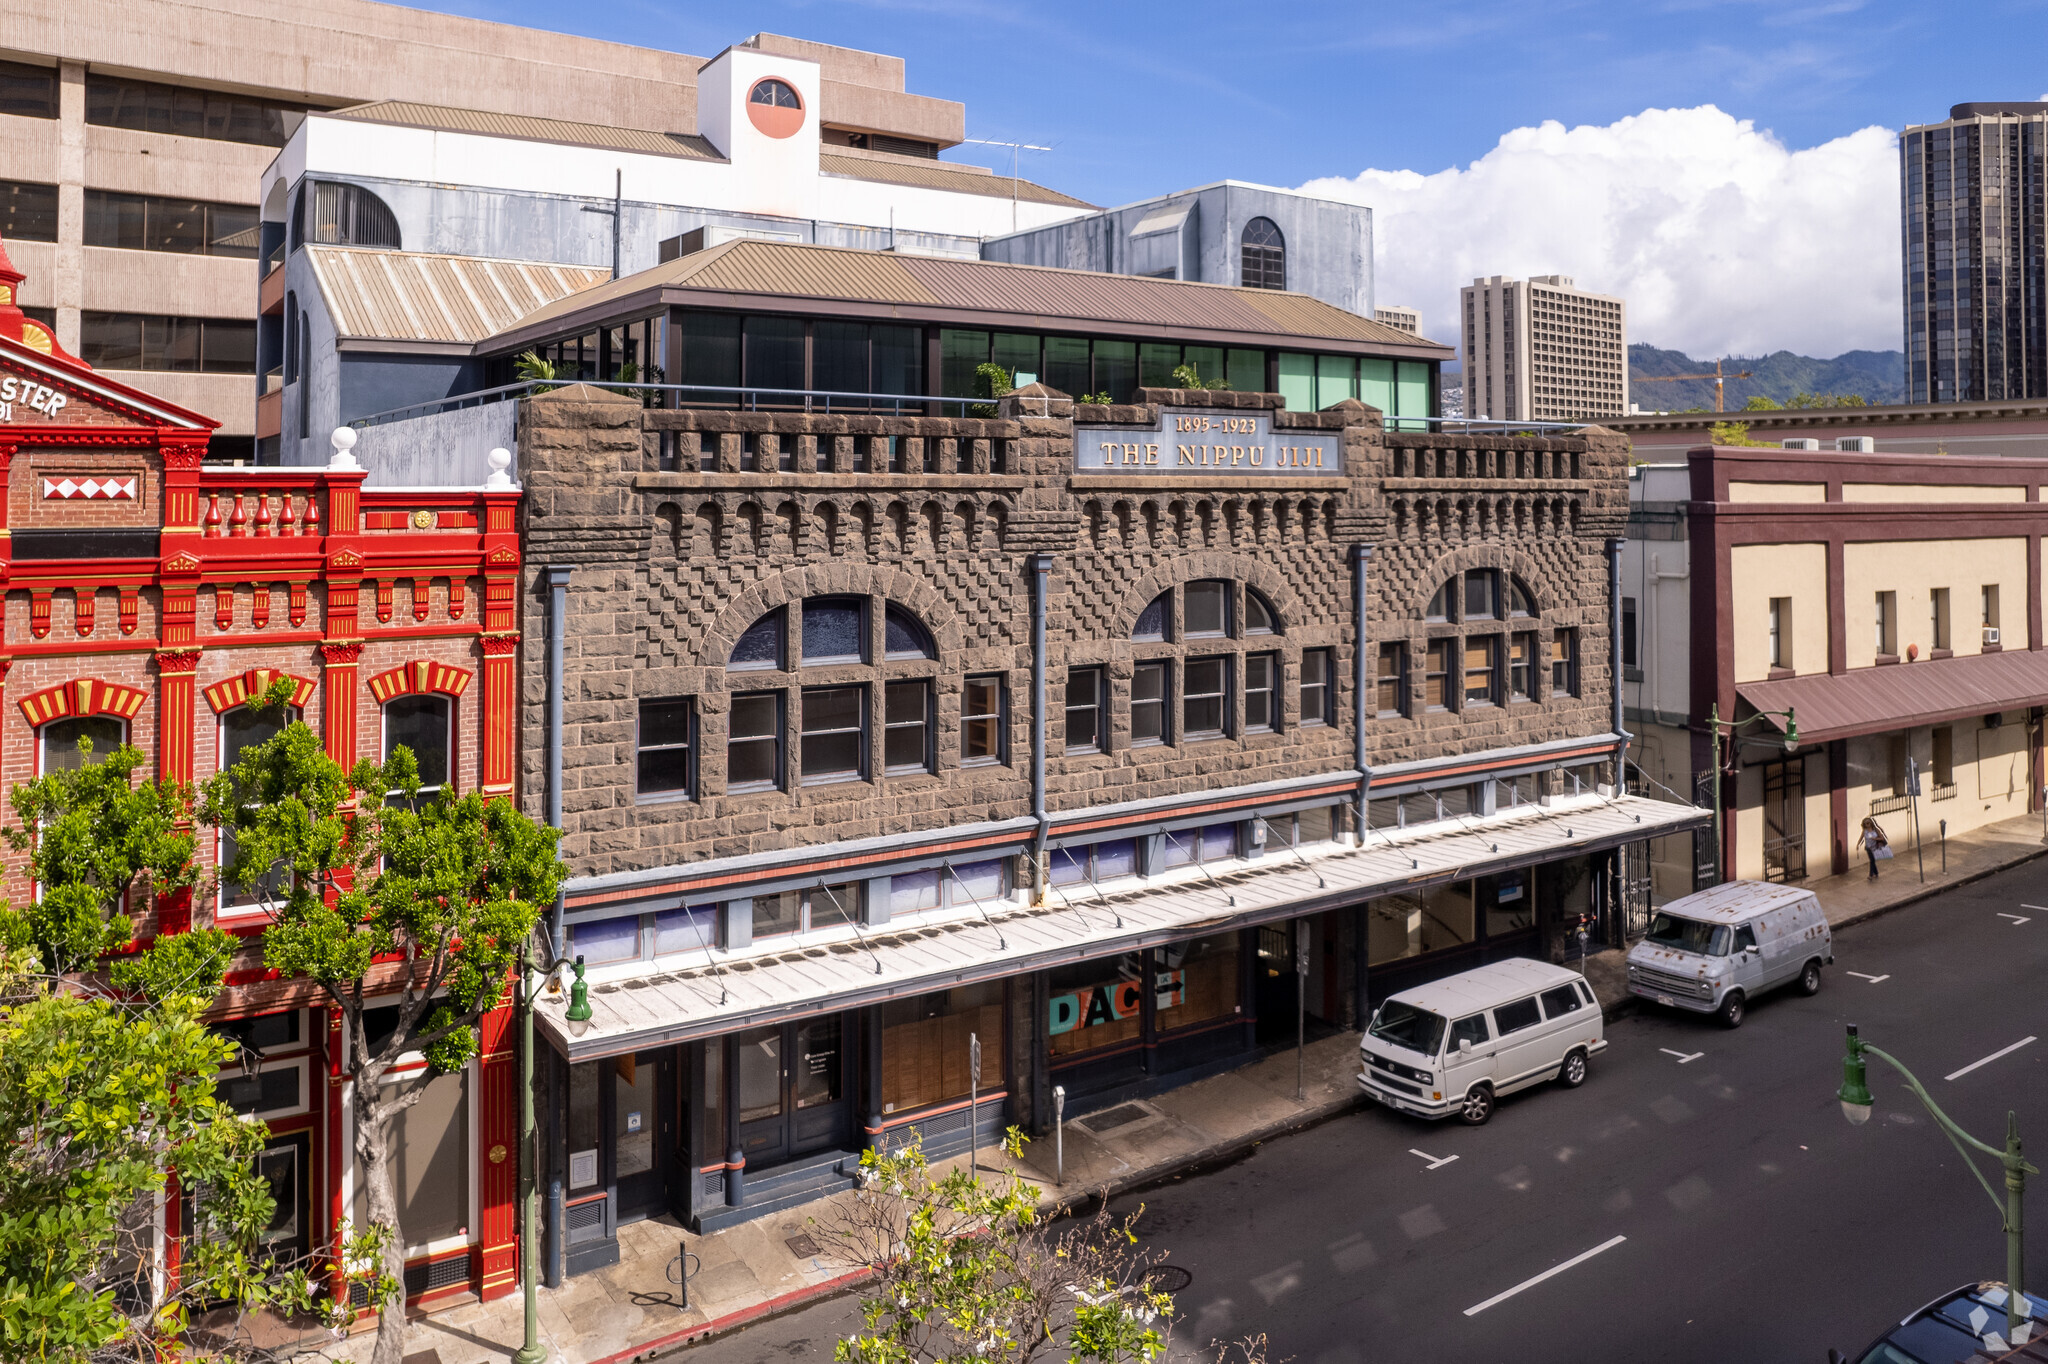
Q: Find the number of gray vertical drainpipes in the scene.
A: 4